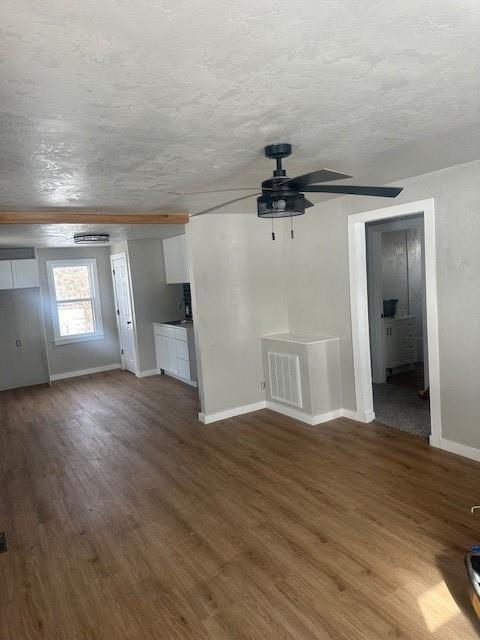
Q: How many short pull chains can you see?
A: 2